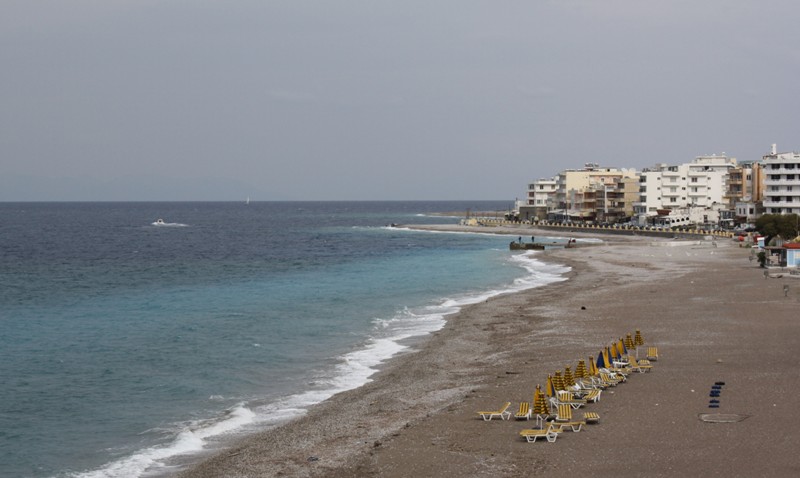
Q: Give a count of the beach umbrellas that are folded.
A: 13